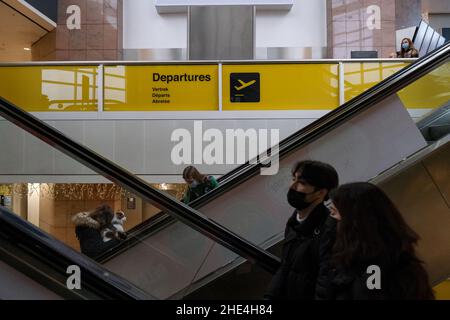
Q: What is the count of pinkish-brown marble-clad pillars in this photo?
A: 2